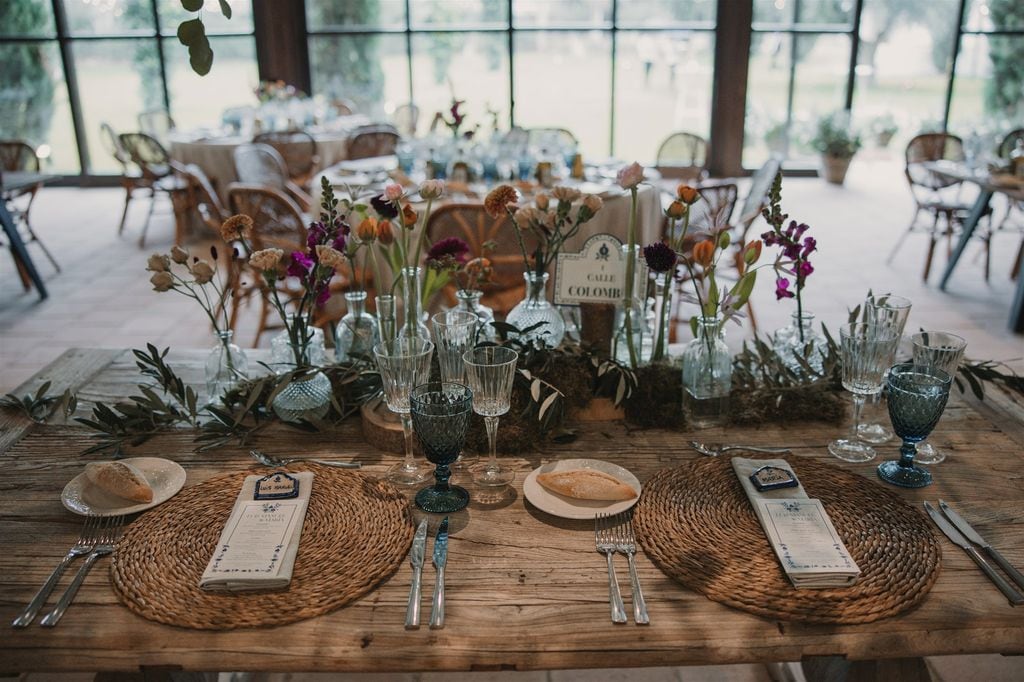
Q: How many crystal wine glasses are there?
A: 6